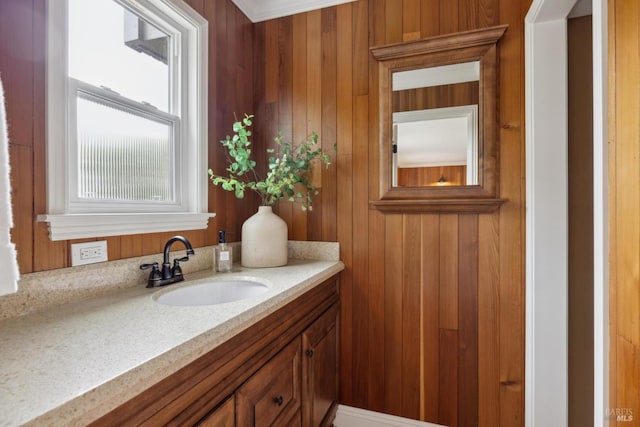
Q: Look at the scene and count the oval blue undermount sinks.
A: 0